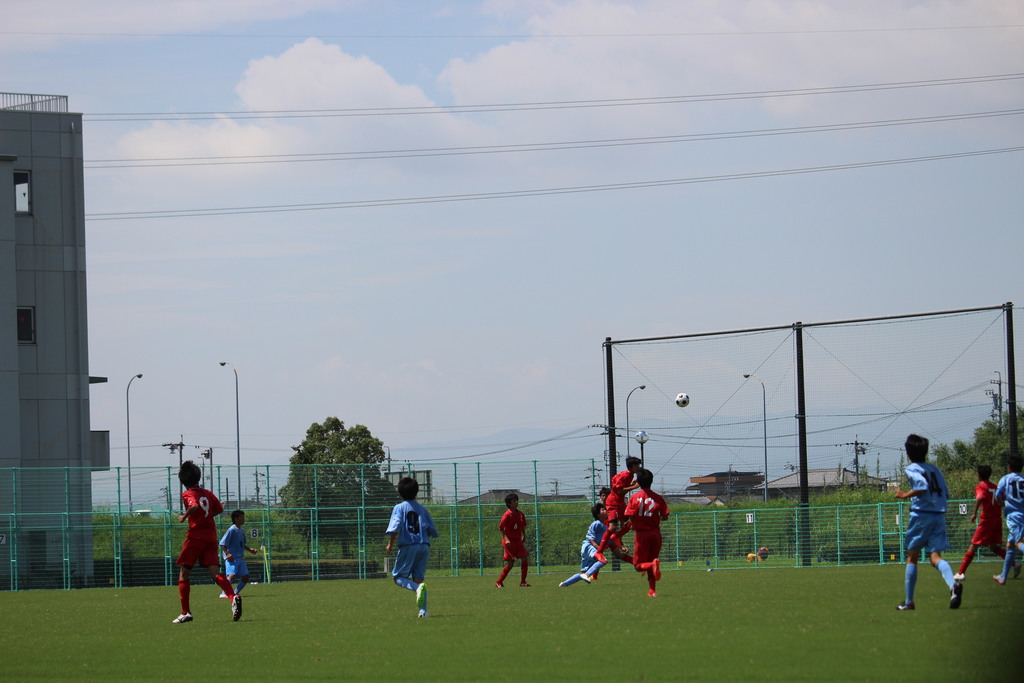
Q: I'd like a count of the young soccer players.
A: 11